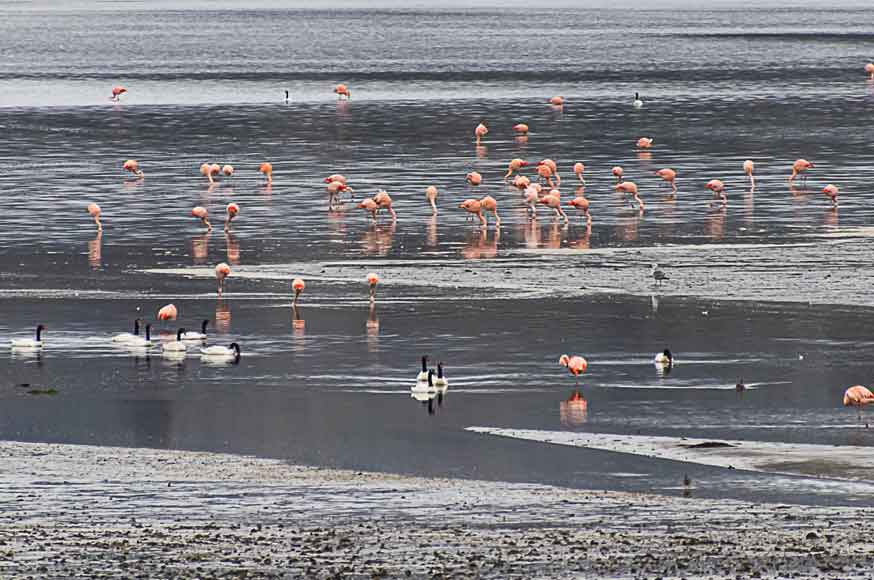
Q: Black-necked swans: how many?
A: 12